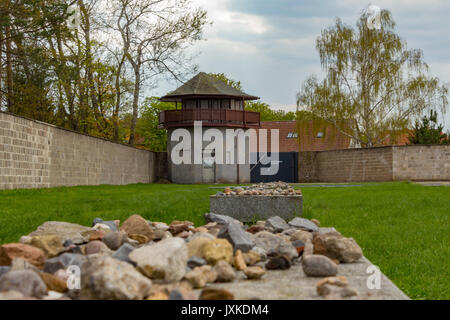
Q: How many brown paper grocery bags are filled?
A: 0